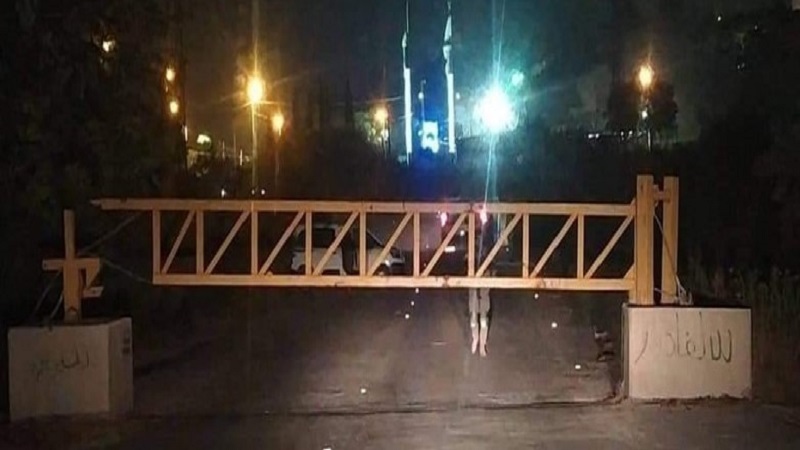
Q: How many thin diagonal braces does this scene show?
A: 9